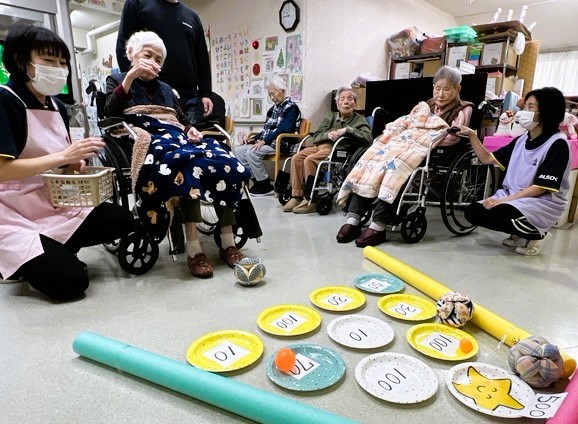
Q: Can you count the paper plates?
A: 10